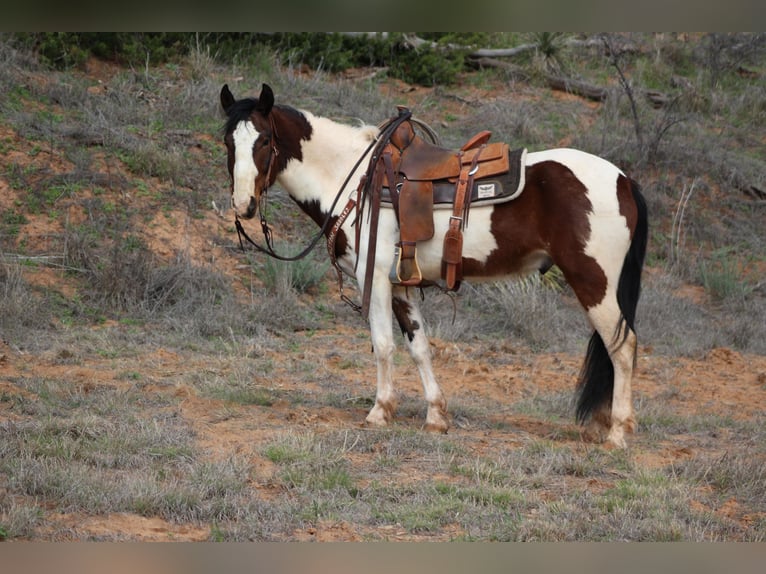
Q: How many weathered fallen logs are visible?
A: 2